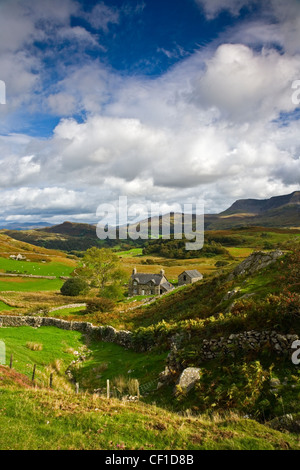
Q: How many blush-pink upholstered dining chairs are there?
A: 0